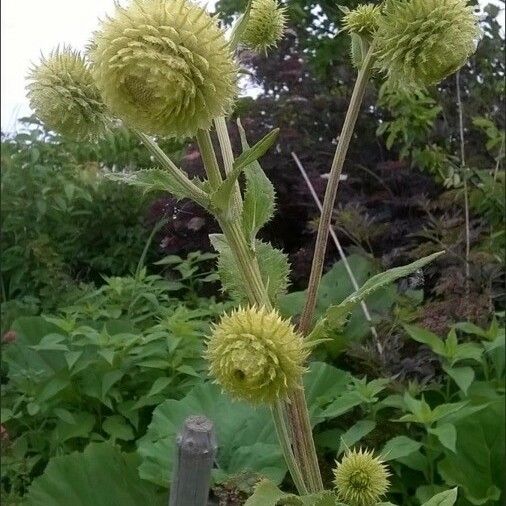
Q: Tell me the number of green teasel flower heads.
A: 7